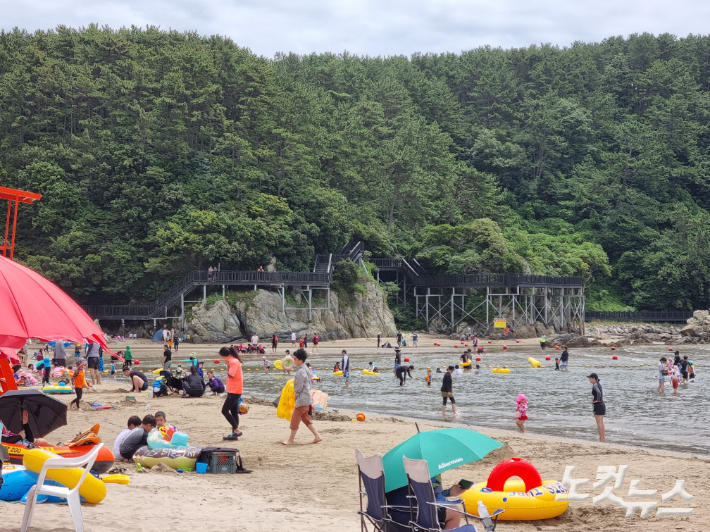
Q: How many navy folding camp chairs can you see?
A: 2